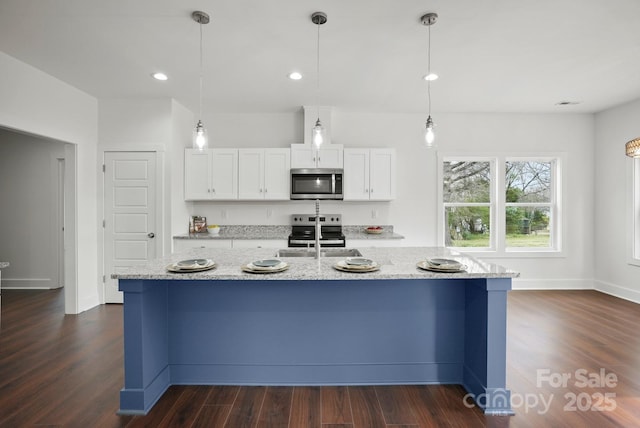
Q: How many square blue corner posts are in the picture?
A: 2